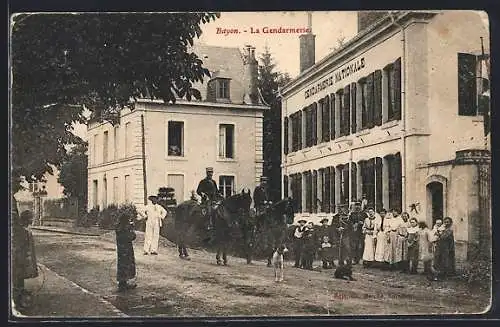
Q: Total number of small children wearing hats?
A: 2